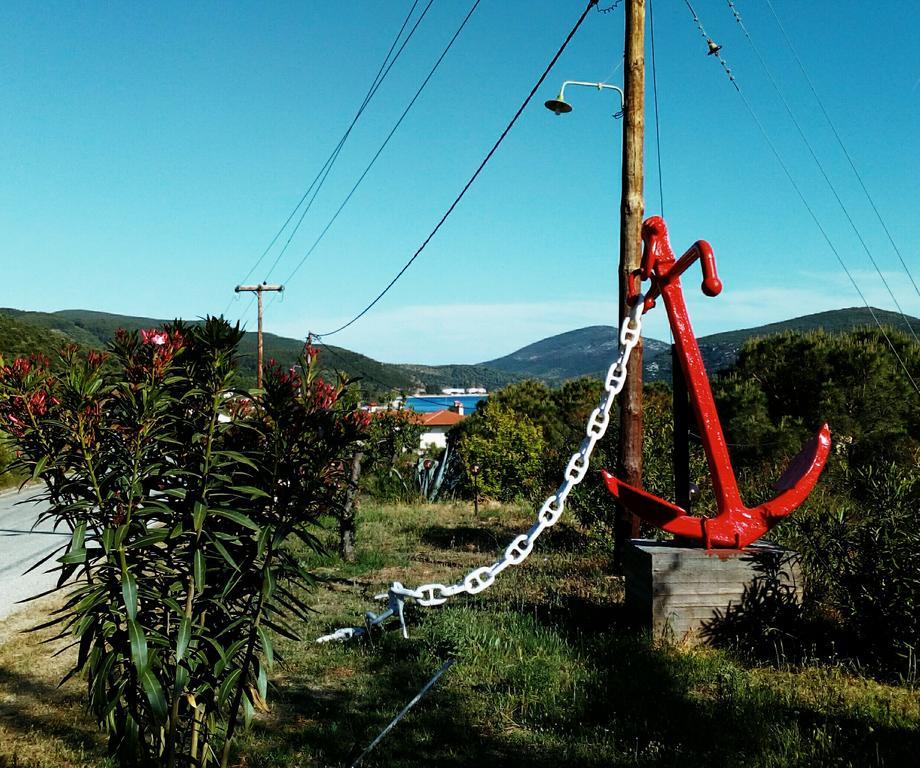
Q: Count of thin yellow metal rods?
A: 0